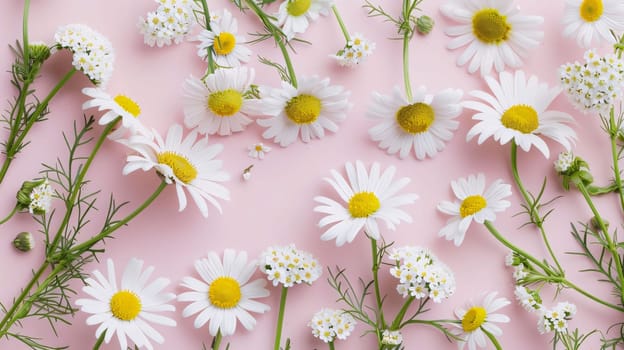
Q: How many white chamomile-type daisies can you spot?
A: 15